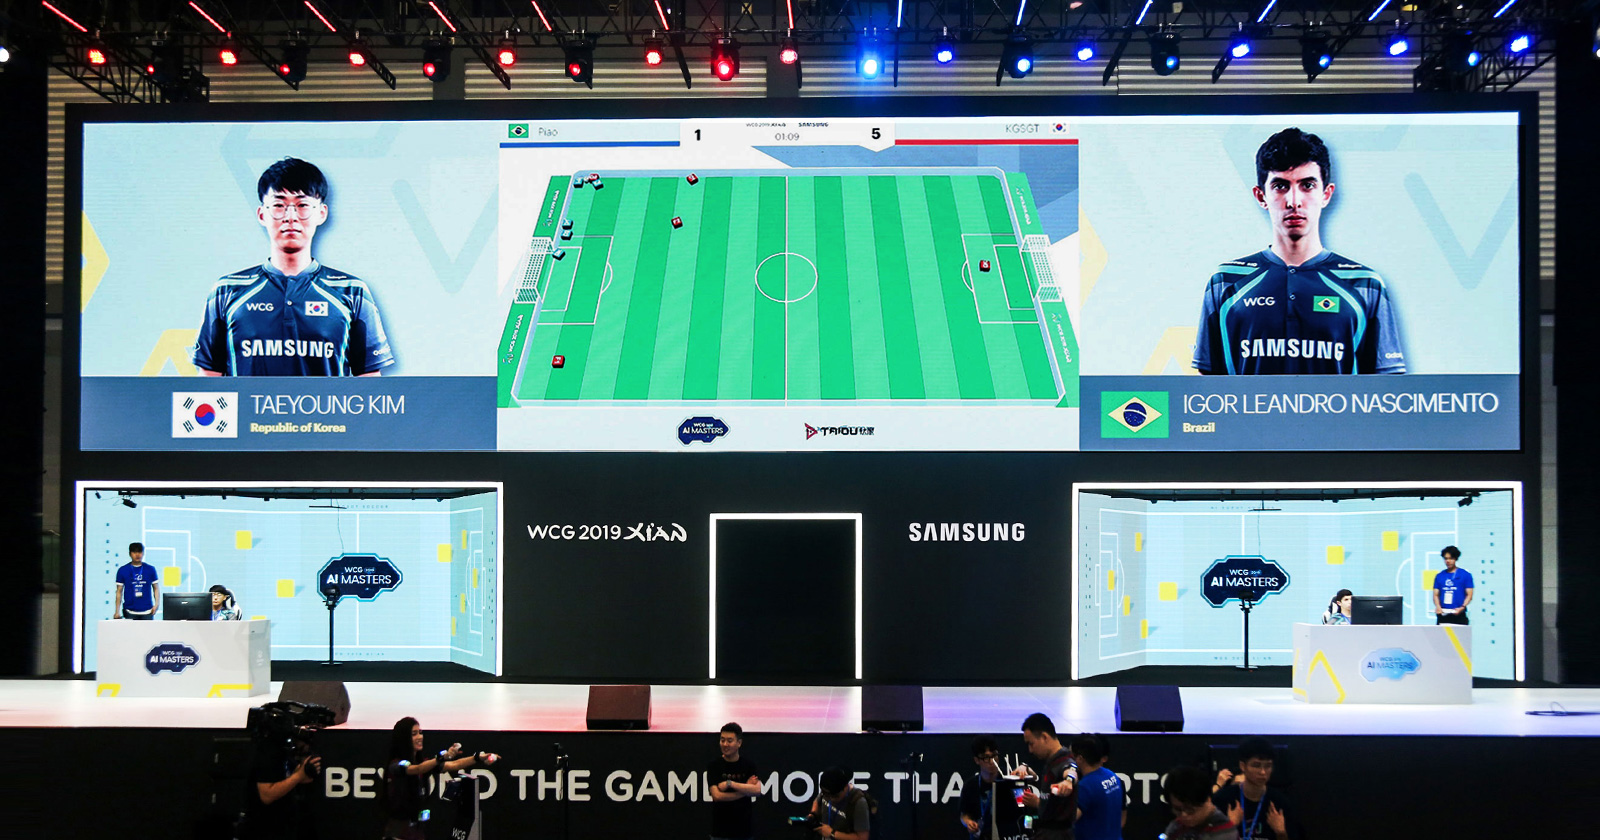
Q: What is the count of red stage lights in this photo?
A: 11